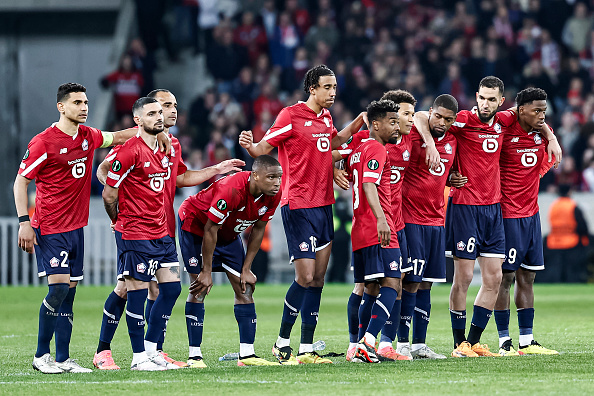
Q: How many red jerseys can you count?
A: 10